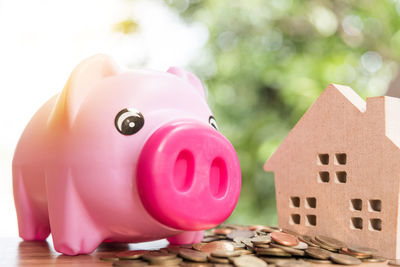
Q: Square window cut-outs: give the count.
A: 12